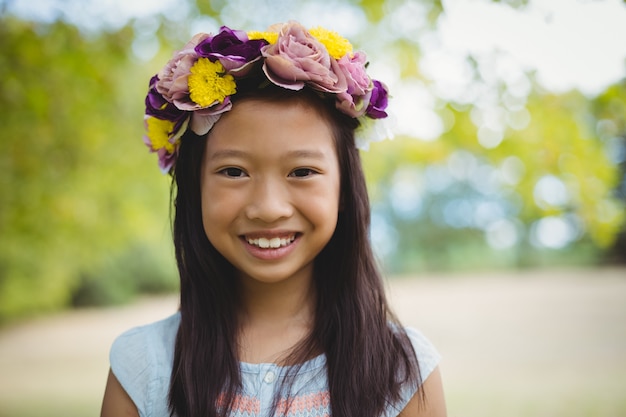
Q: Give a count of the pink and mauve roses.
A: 3